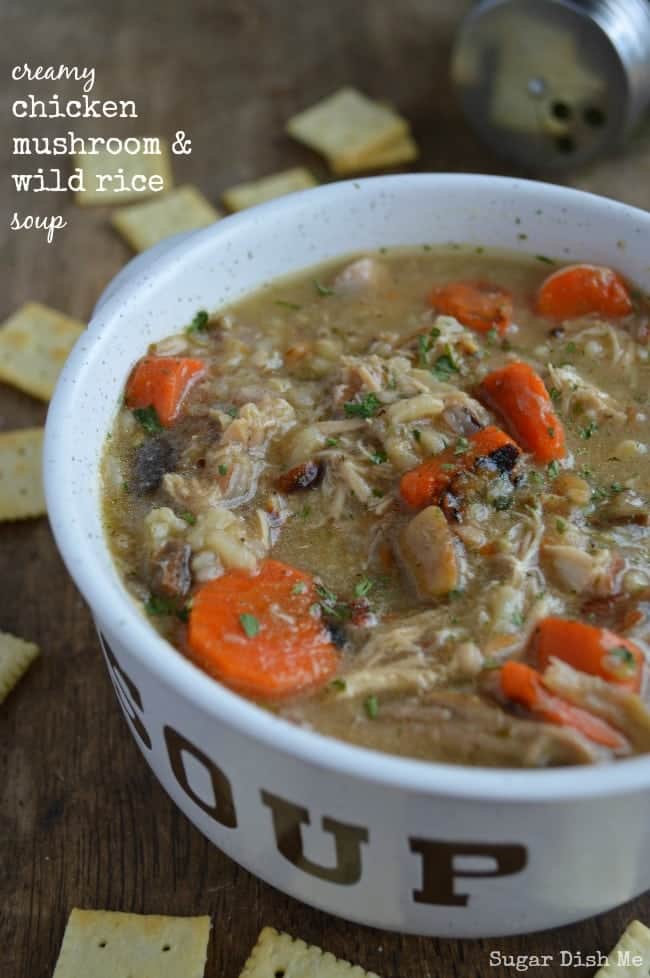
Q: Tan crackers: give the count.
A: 11